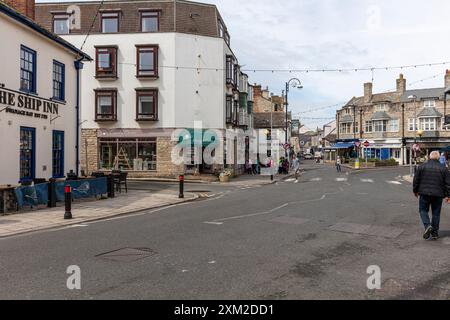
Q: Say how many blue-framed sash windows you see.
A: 4